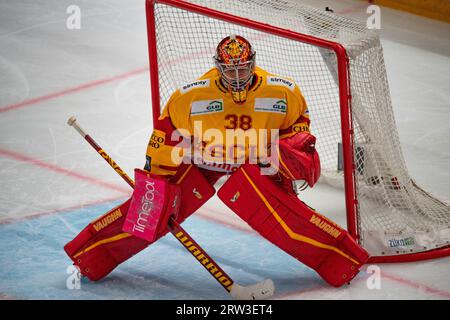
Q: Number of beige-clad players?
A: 0